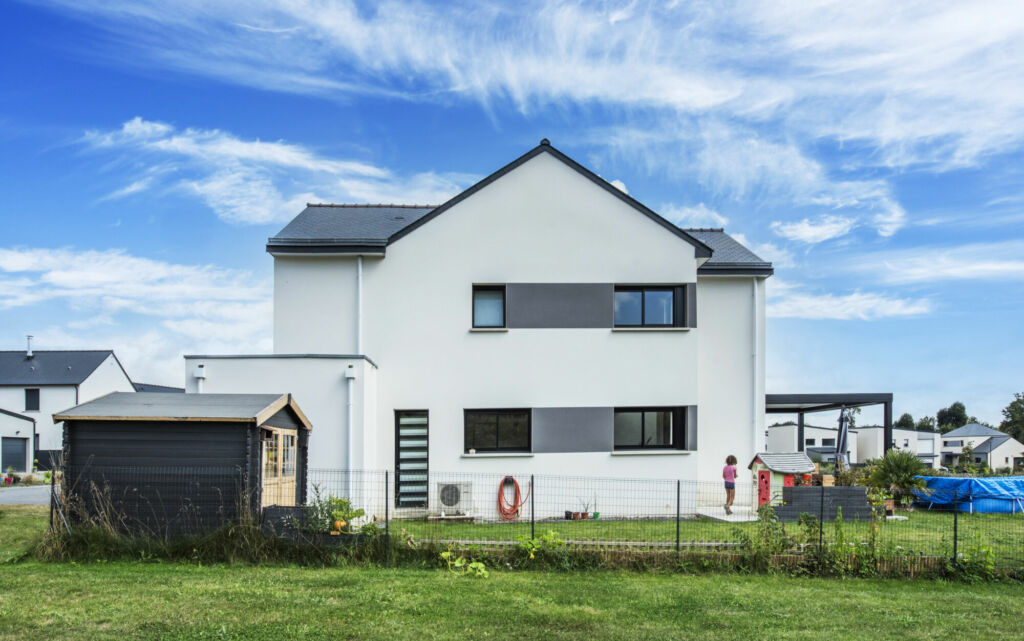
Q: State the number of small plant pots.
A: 4